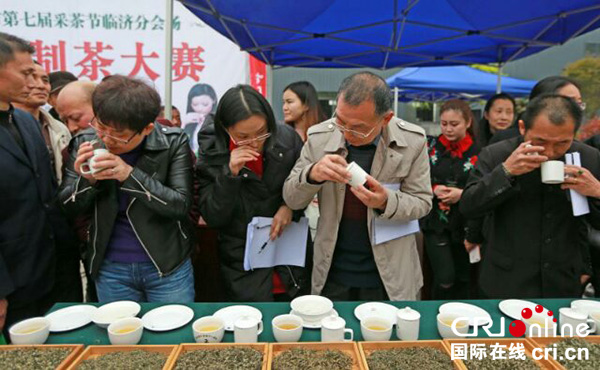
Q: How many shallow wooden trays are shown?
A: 7